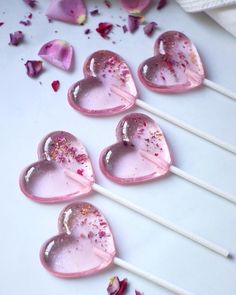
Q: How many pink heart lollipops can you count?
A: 5